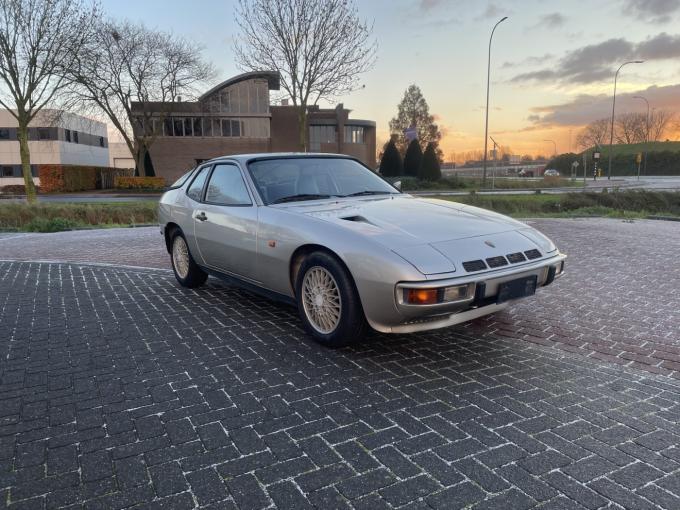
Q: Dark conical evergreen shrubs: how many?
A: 3